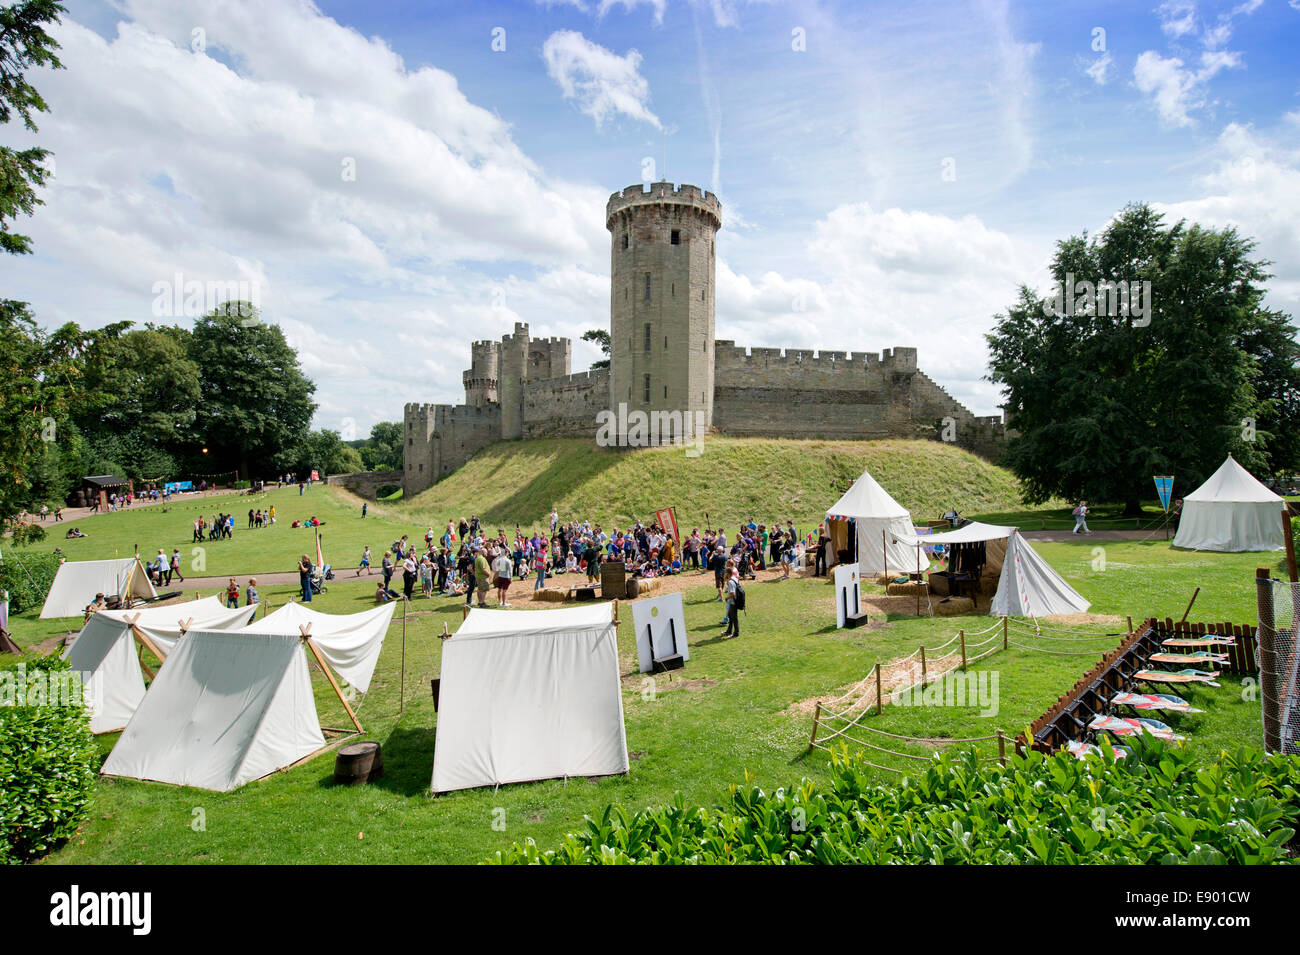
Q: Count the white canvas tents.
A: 7